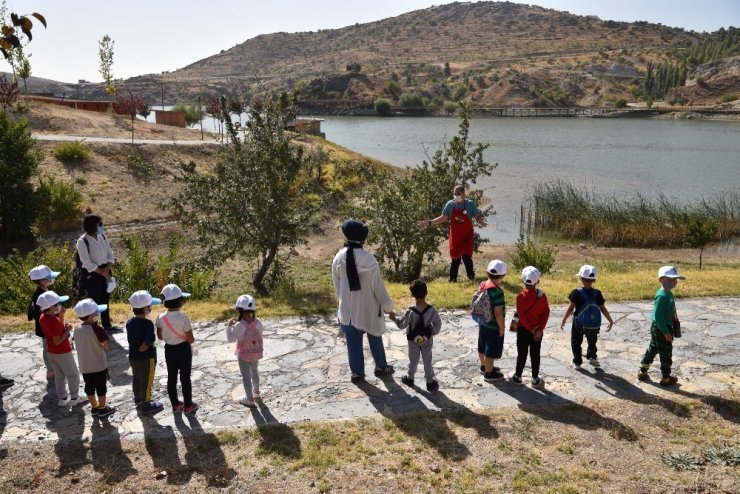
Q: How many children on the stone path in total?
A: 11